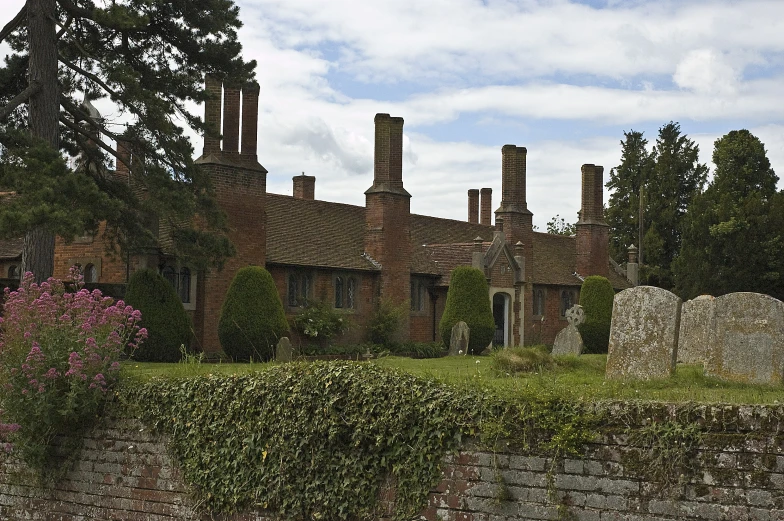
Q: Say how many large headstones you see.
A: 3